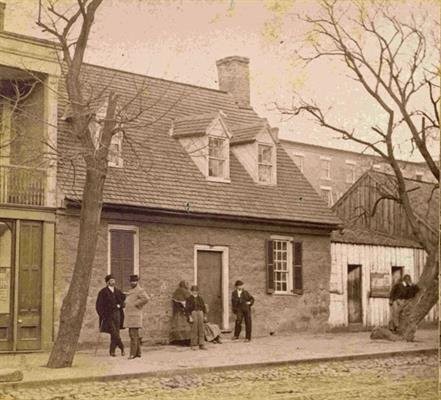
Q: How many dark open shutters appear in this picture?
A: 2